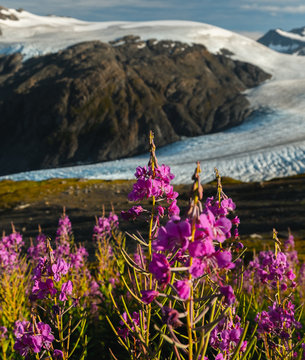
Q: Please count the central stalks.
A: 3